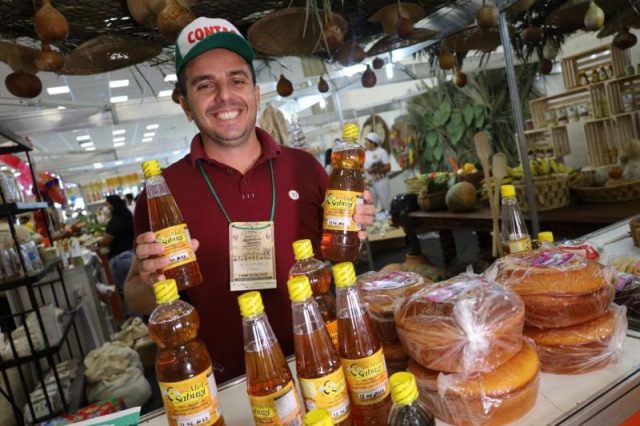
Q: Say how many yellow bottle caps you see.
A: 11